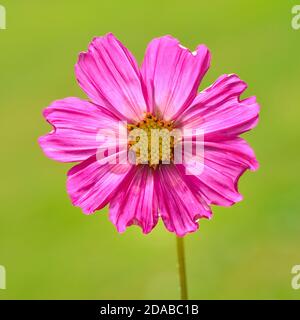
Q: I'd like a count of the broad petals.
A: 8